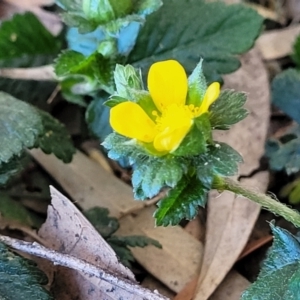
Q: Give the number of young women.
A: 0